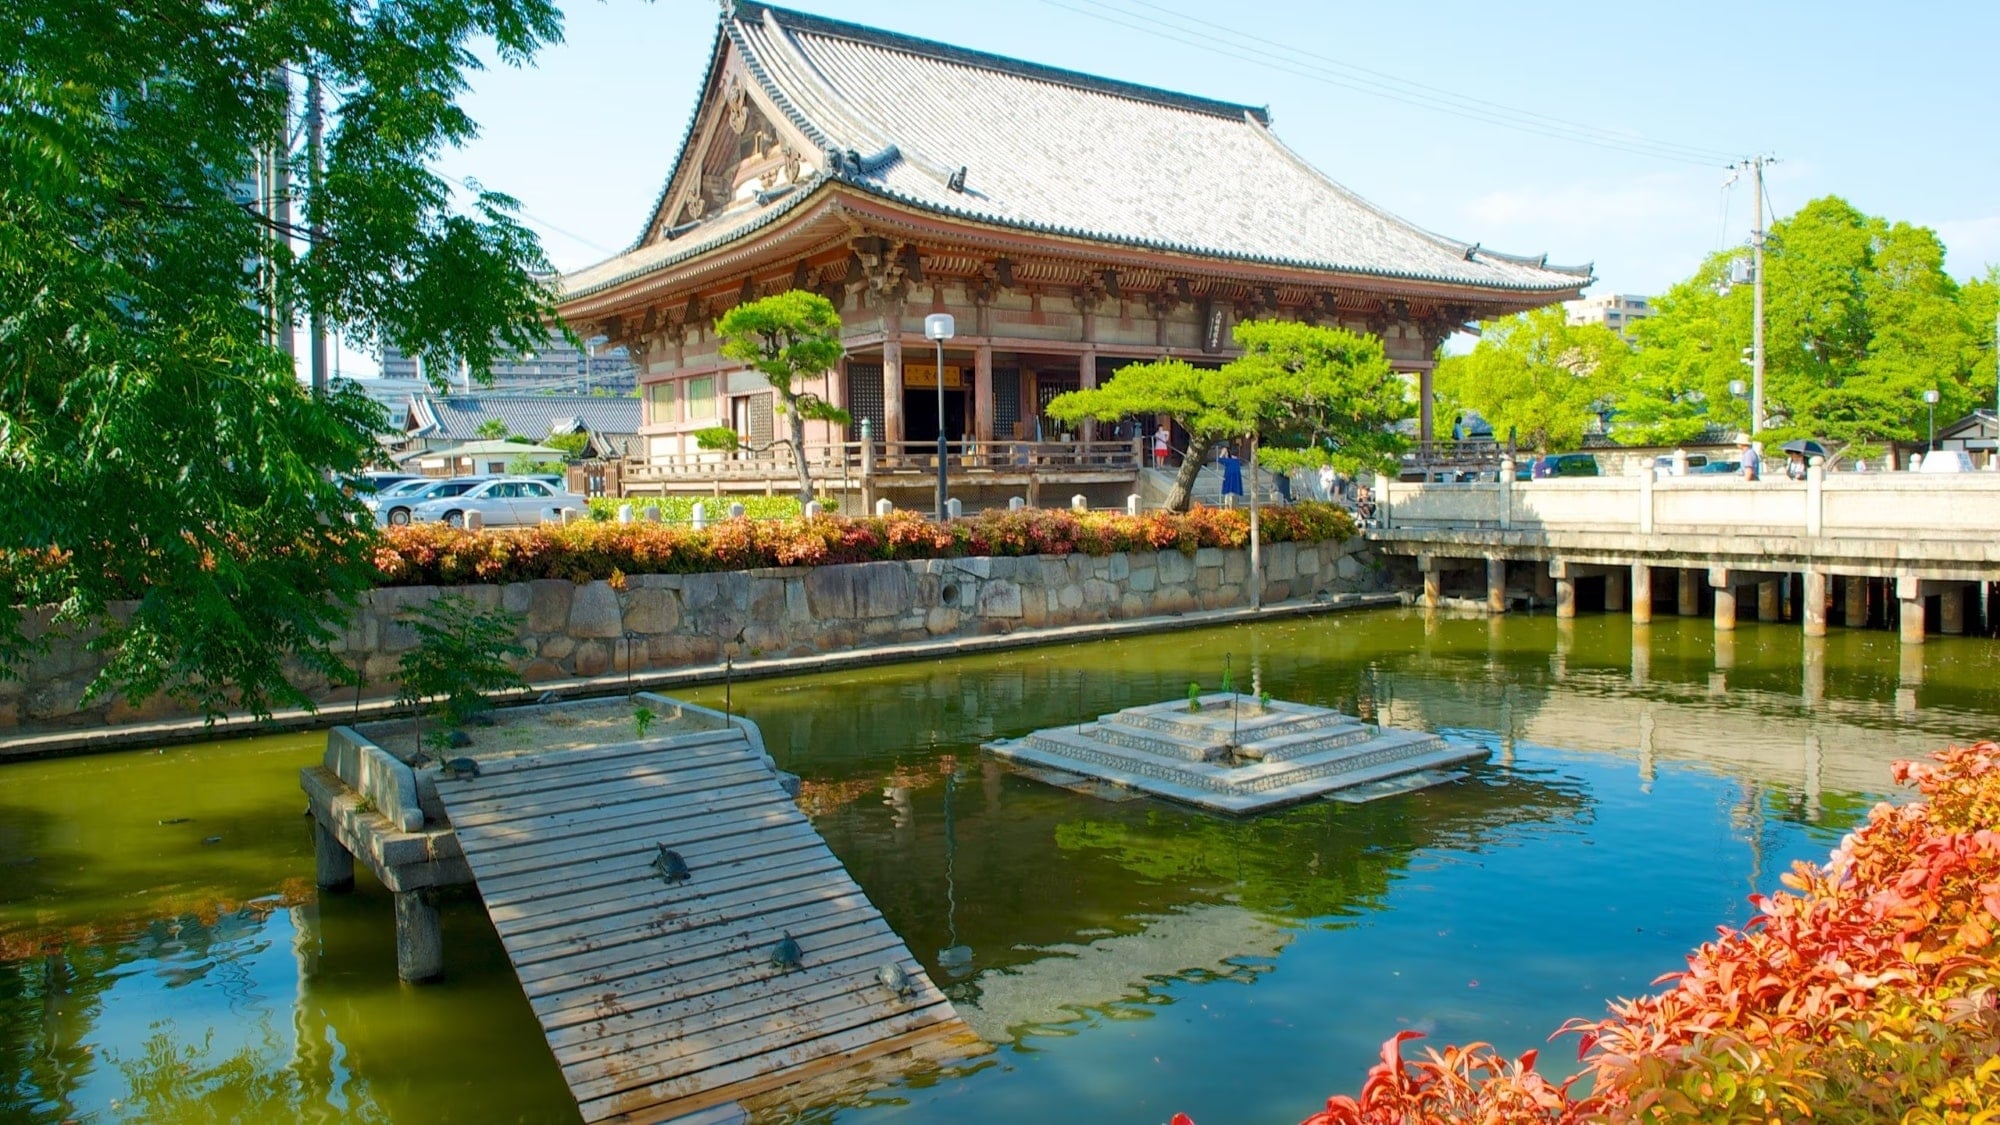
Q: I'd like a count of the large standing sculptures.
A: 0